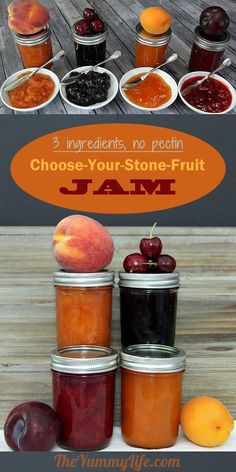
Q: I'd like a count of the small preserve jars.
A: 8